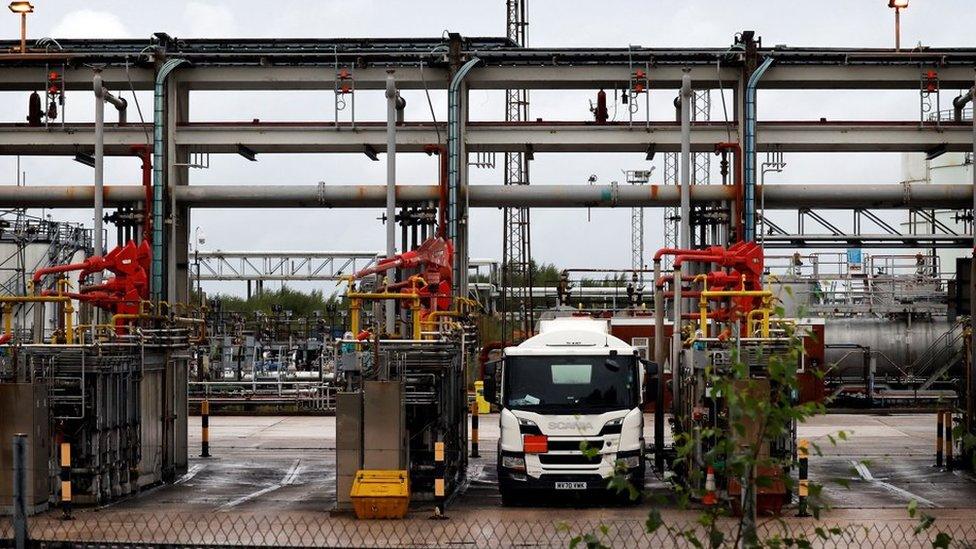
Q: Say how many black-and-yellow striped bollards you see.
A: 7